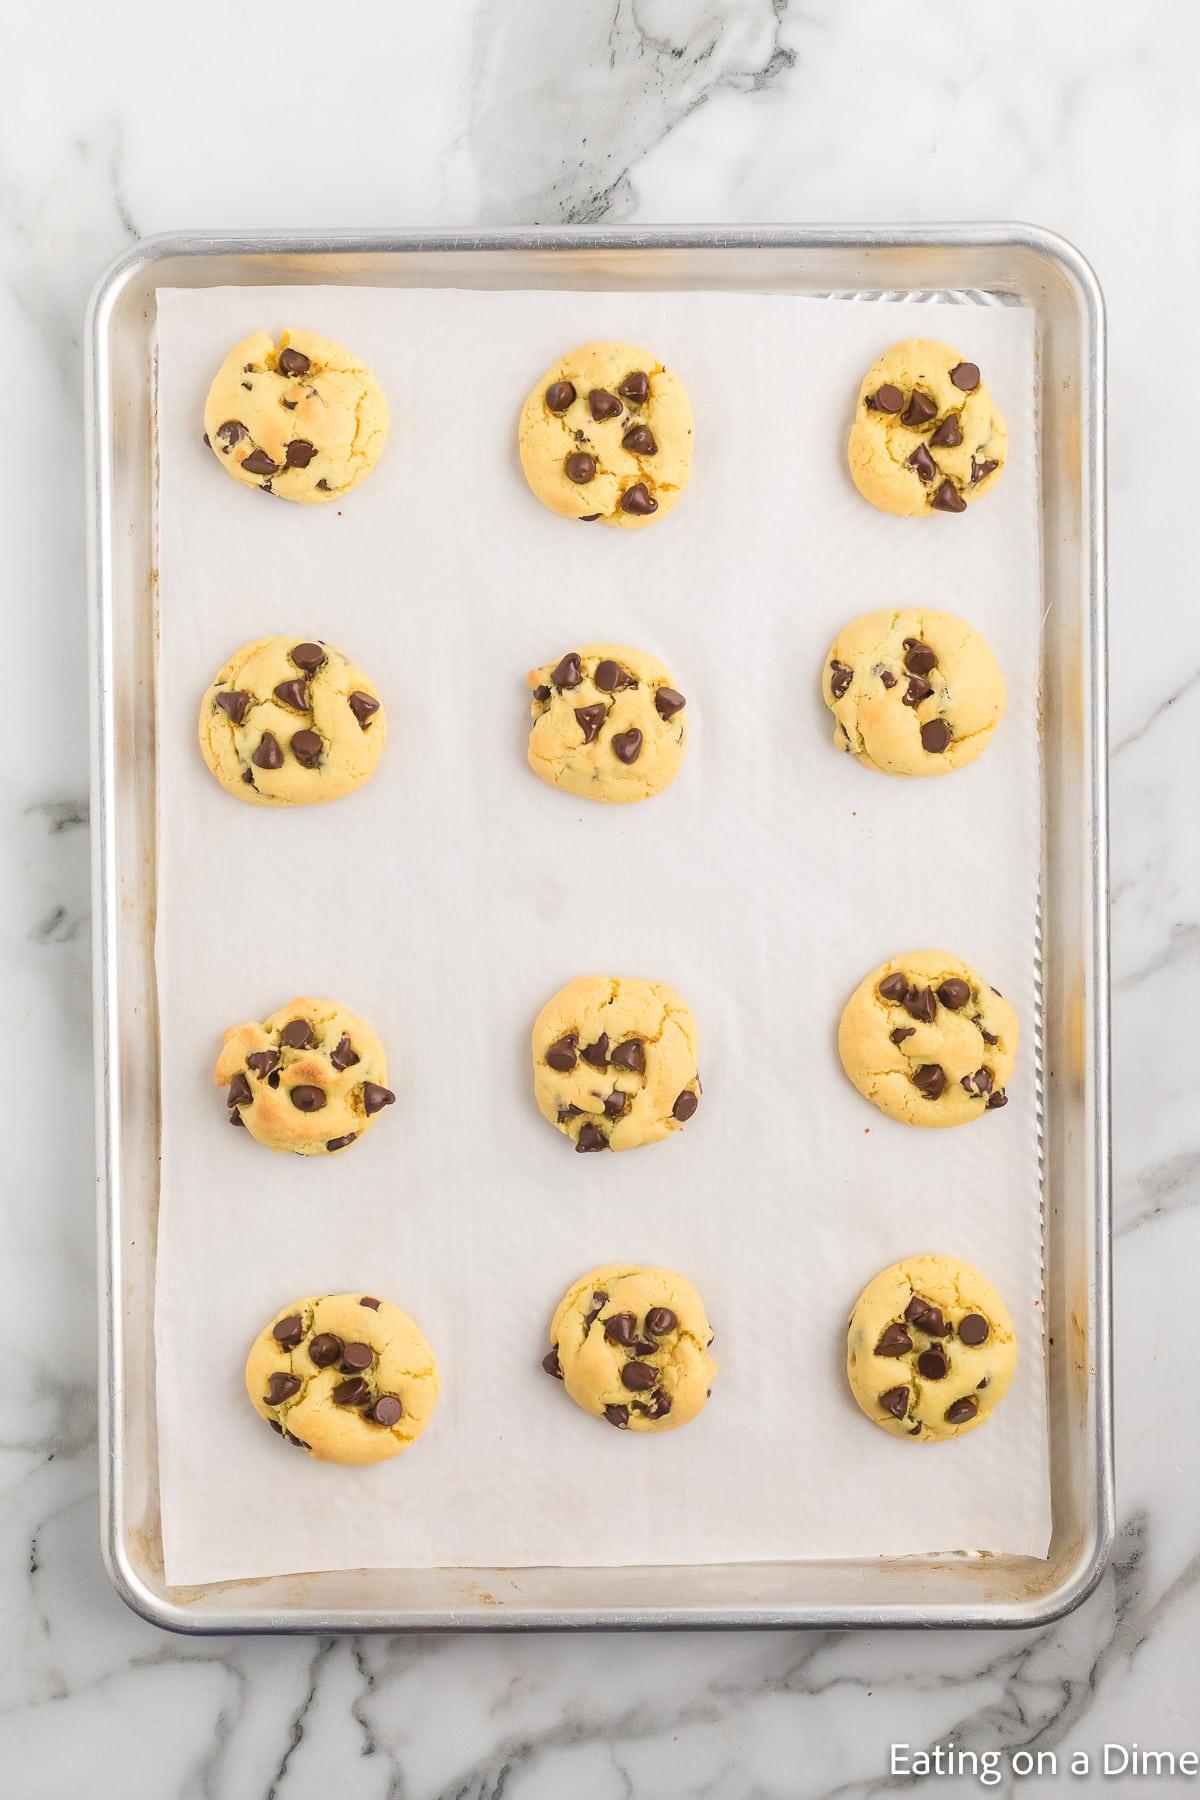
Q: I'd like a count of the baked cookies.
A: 12